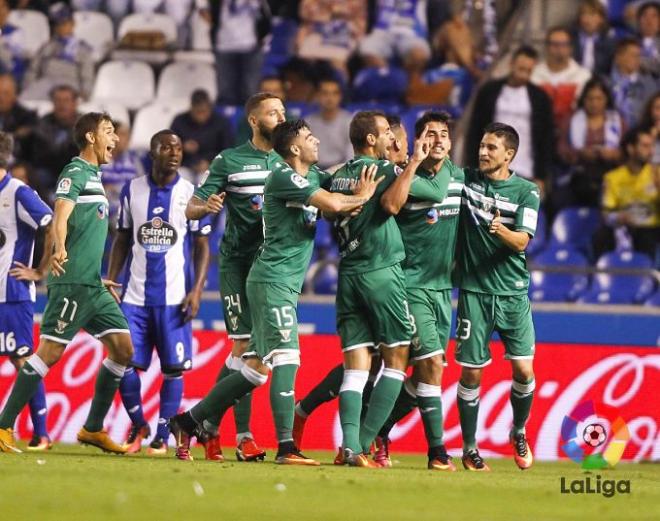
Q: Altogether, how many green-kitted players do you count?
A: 7